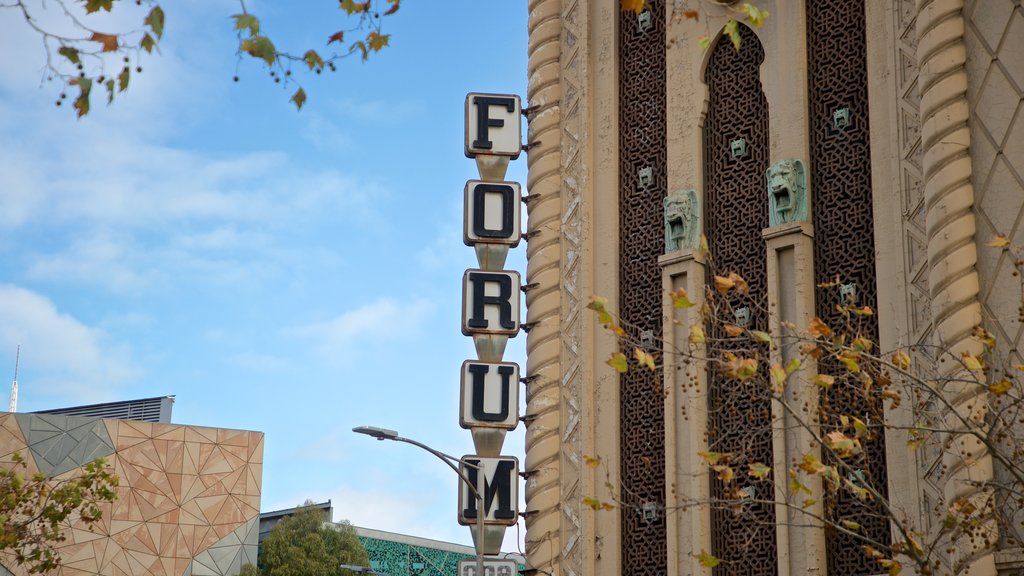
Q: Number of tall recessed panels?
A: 3